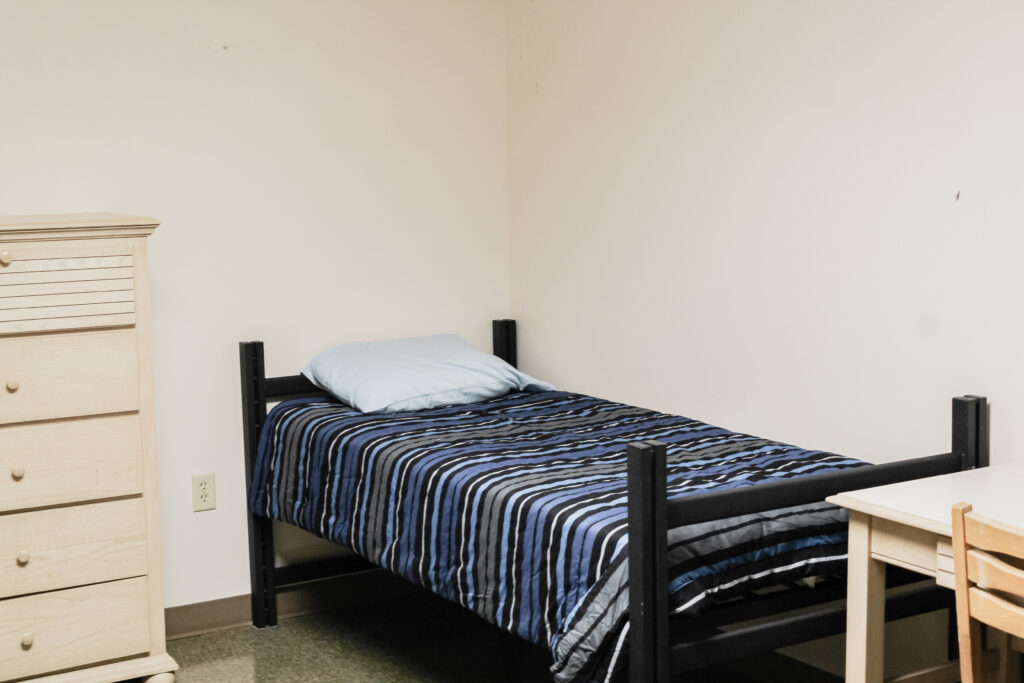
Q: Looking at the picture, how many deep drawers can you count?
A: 4